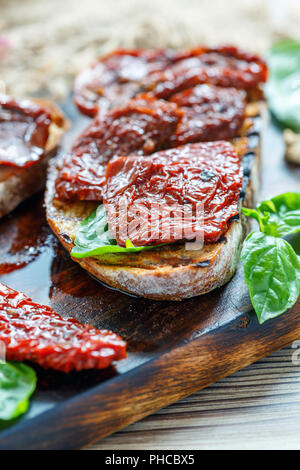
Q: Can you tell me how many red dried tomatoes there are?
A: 7